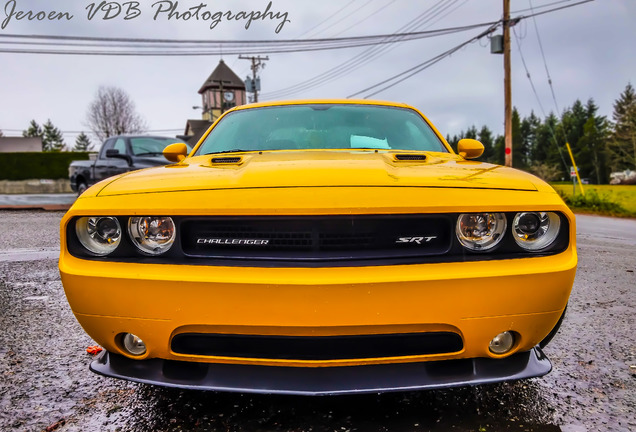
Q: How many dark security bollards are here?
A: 0